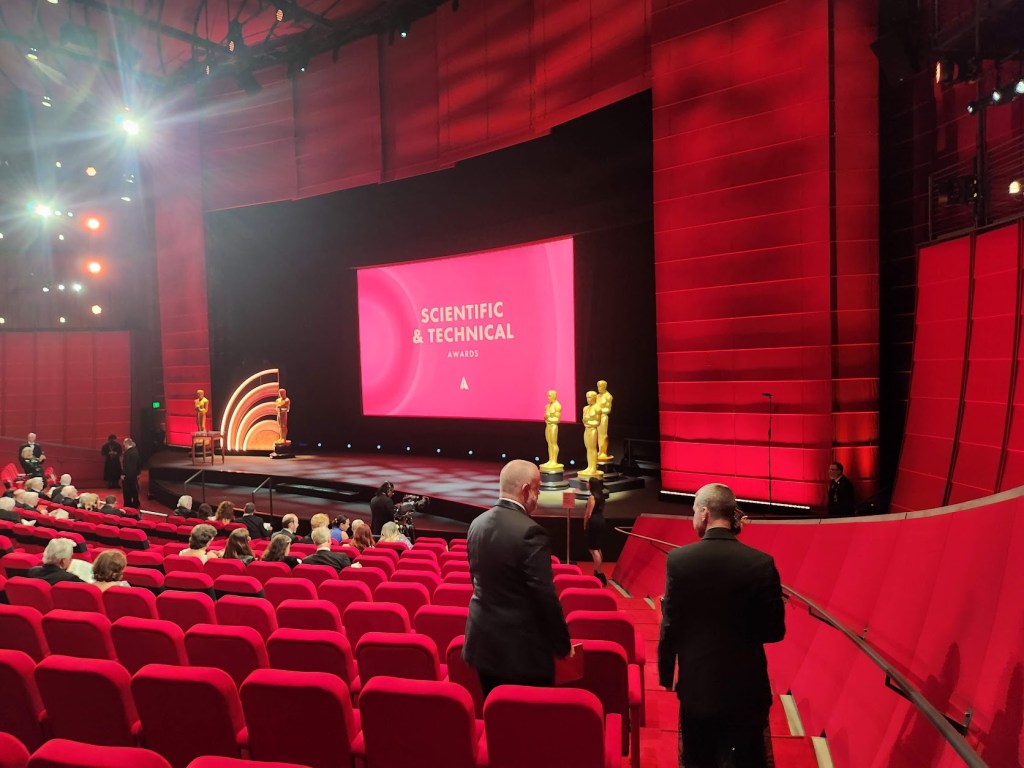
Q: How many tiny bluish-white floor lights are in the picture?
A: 9